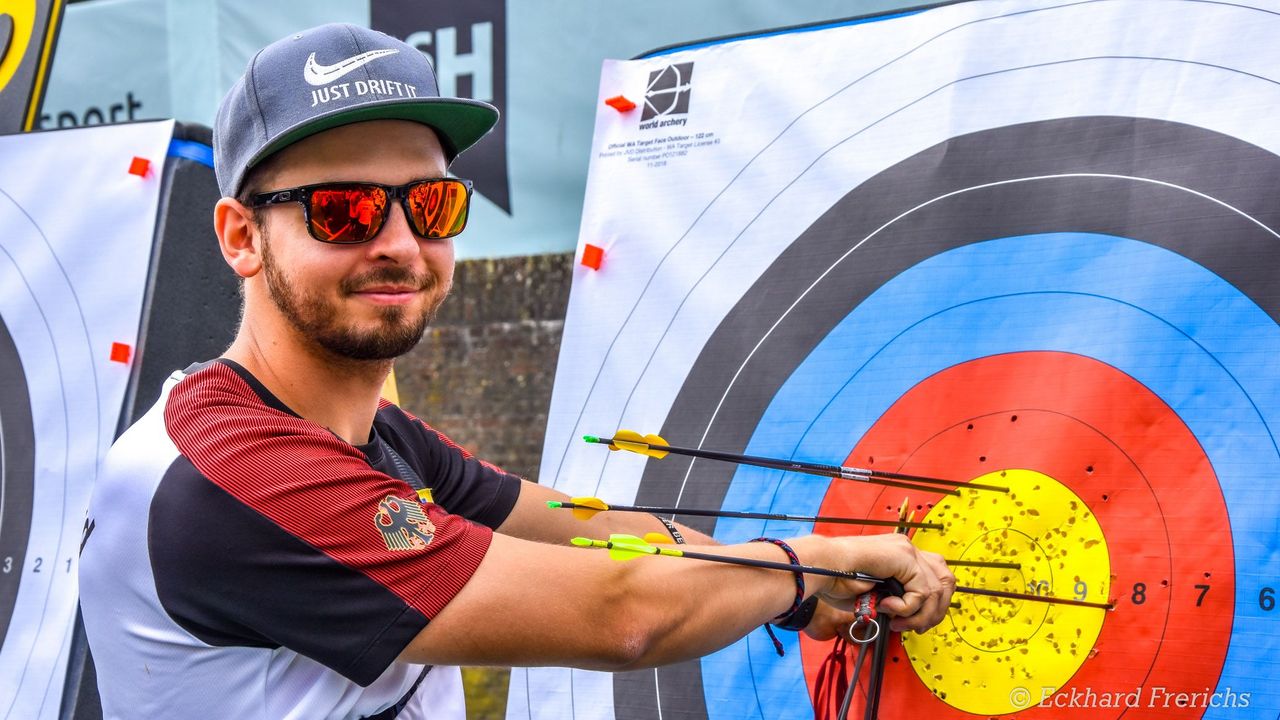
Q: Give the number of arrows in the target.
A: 6